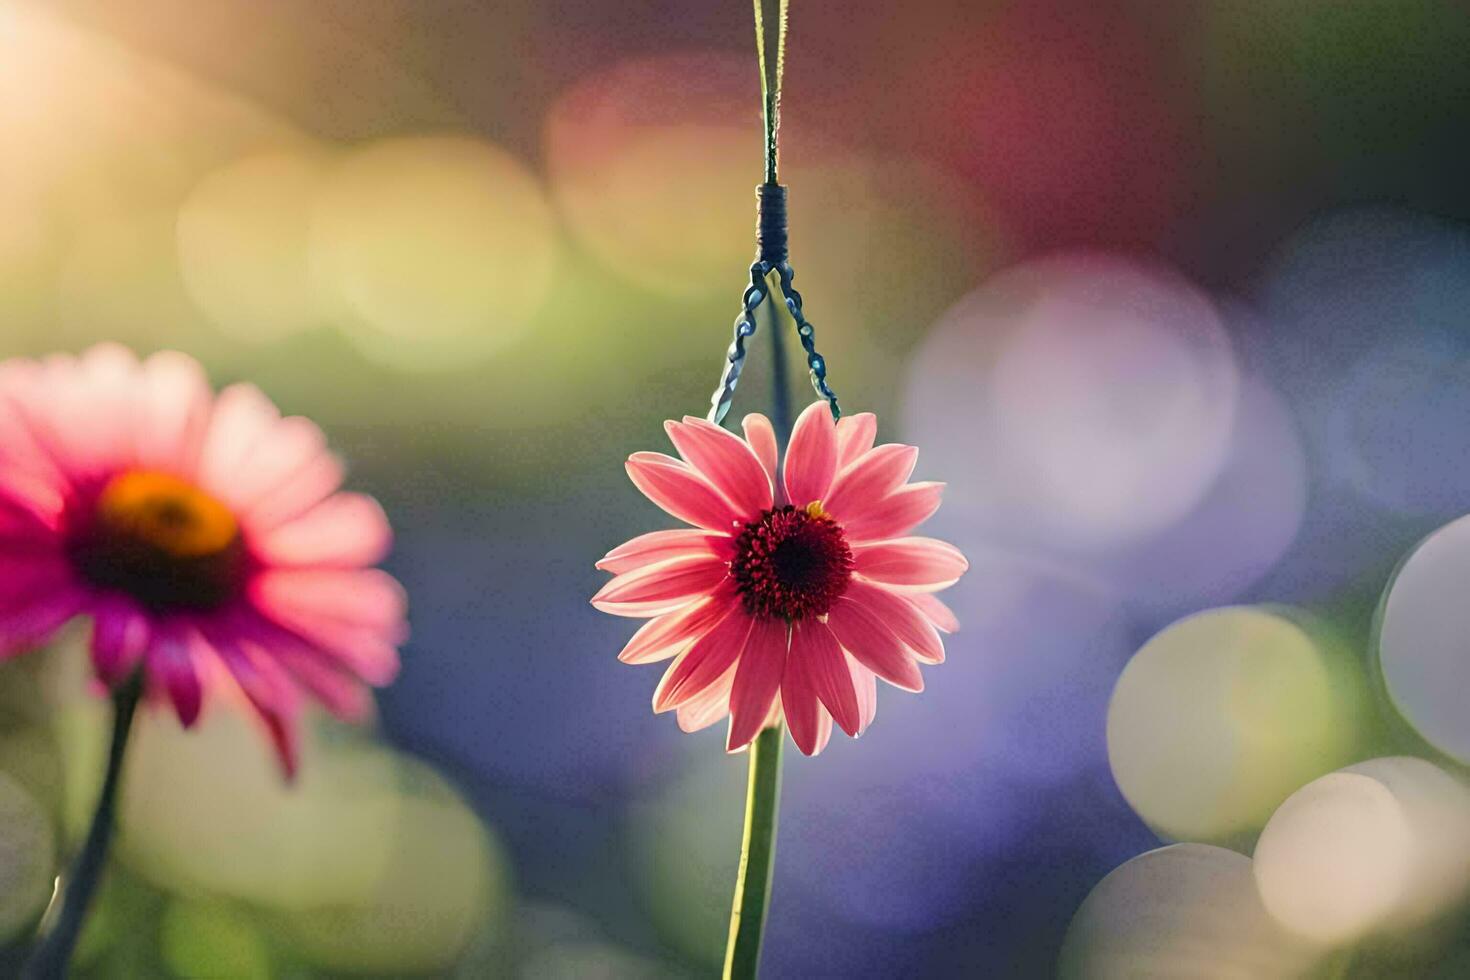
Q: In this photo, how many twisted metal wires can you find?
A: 2